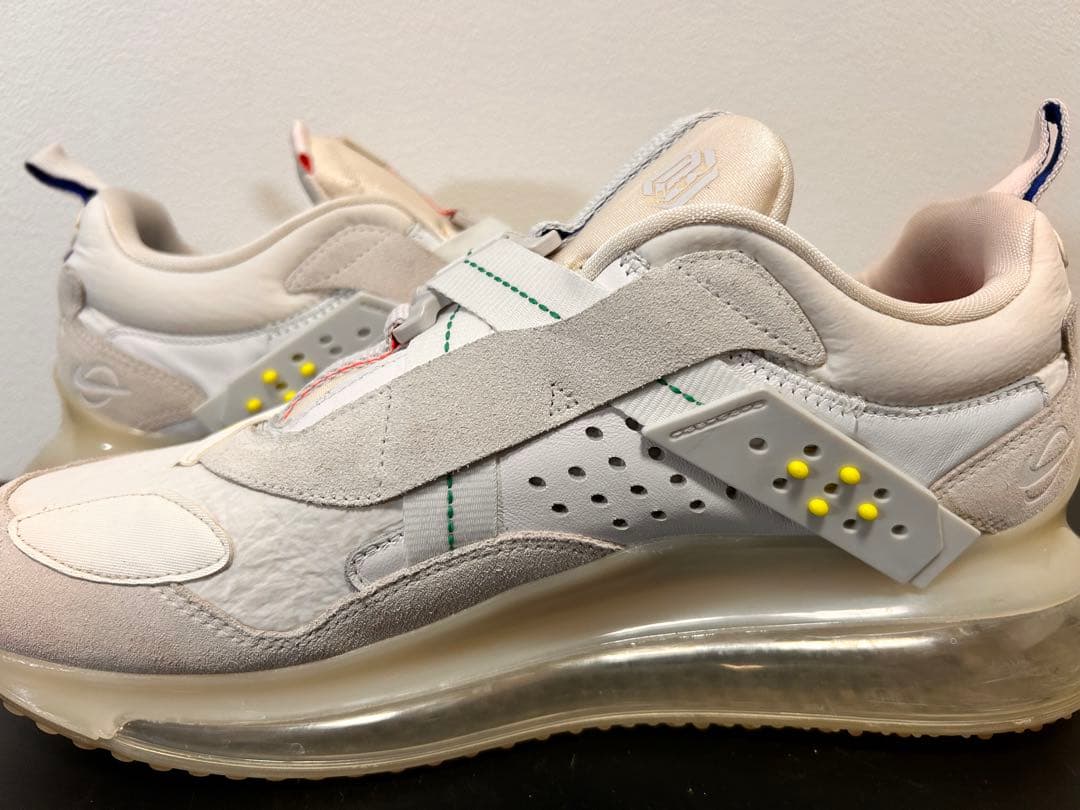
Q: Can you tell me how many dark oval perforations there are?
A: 14